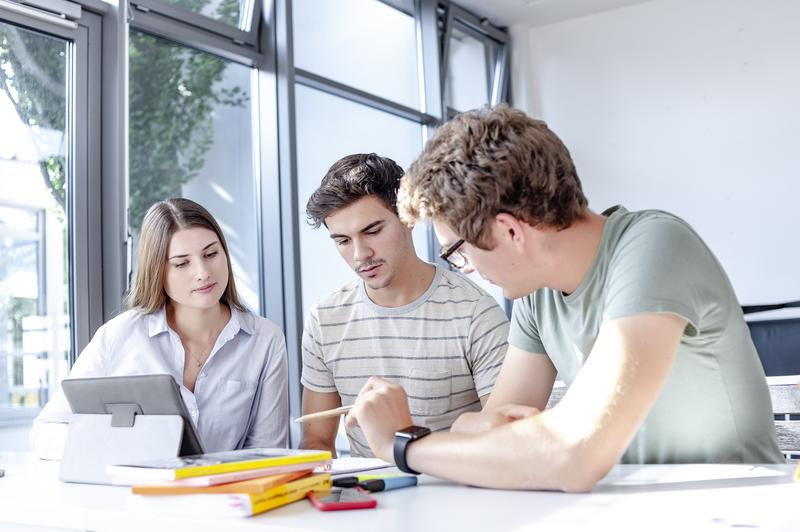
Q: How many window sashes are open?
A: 2